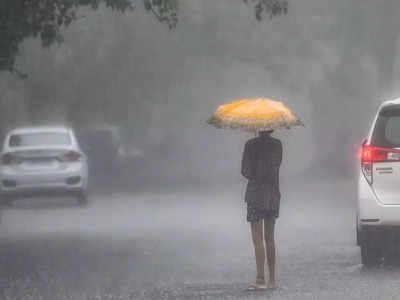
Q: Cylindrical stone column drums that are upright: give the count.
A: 0